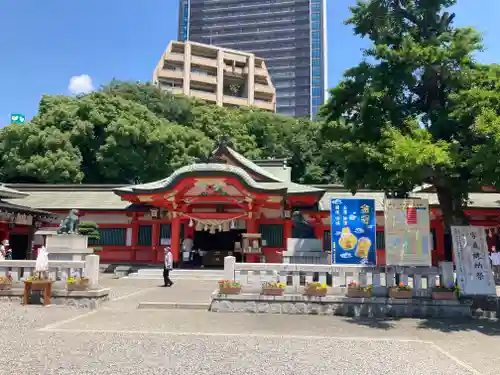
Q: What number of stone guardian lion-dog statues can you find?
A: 2